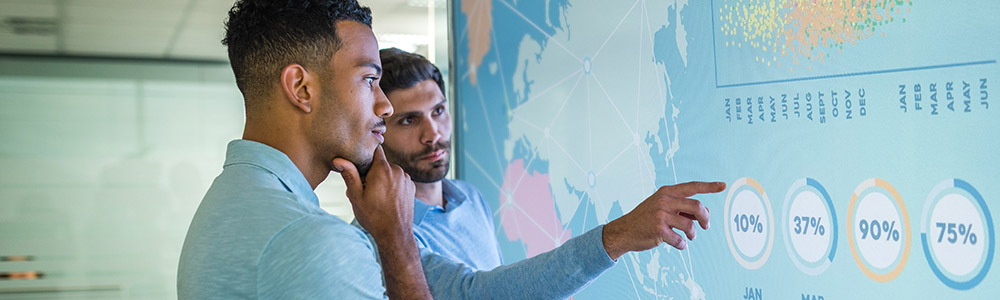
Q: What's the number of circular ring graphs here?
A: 4